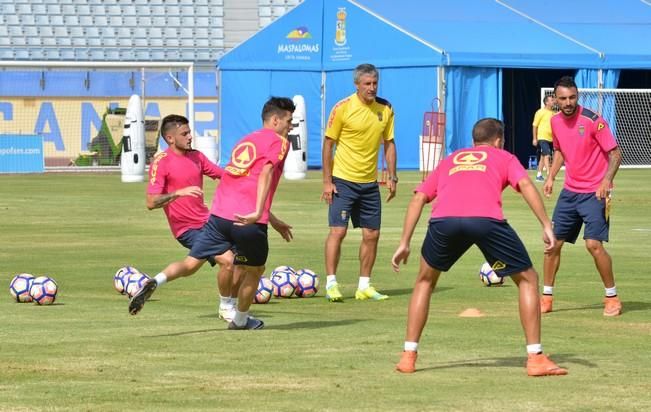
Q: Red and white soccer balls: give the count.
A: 9